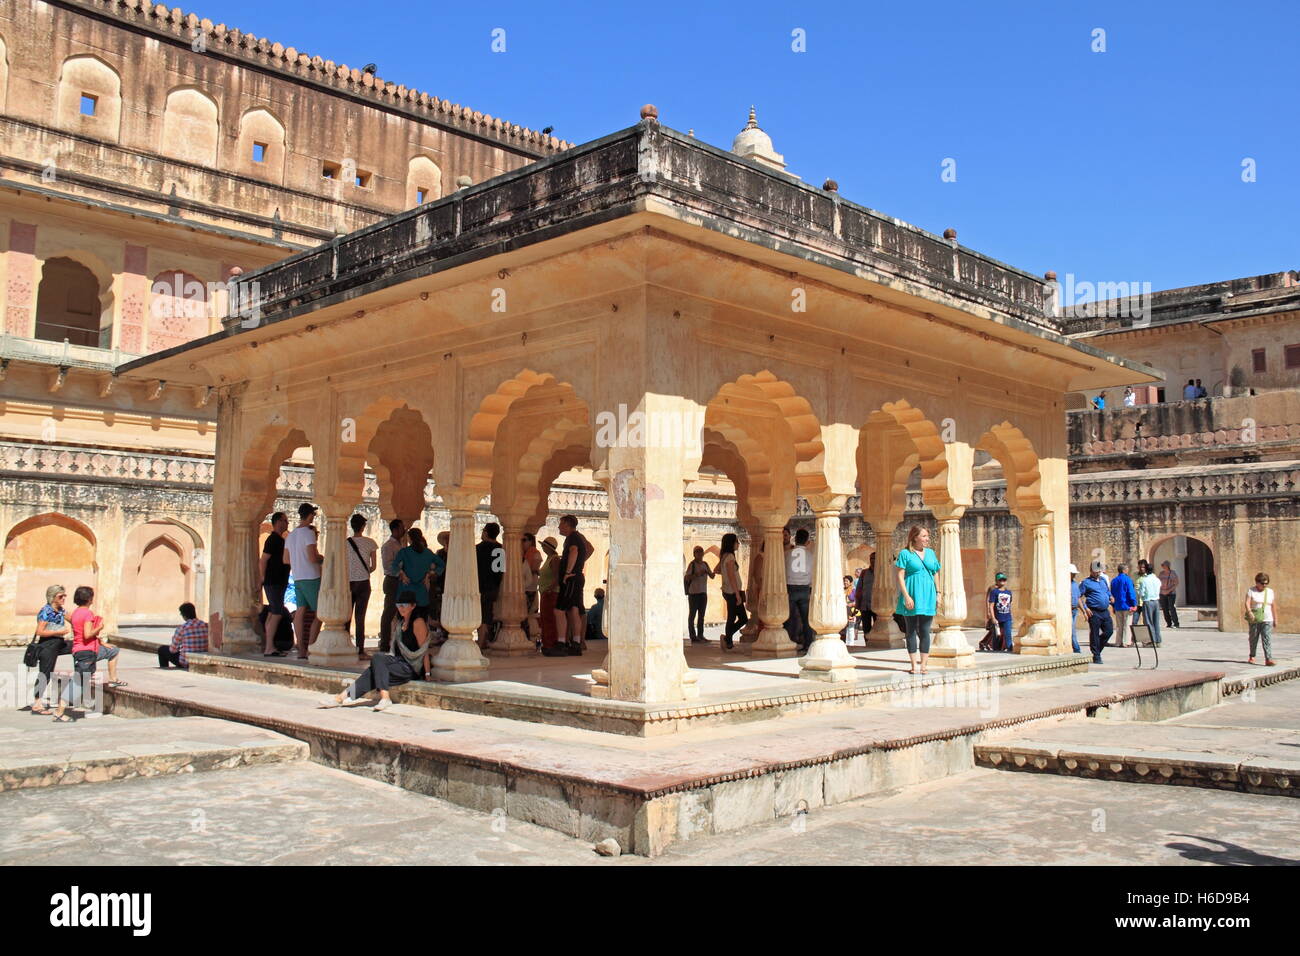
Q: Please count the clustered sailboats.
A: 0